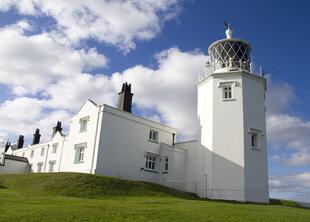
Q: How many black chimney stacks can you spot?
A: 5